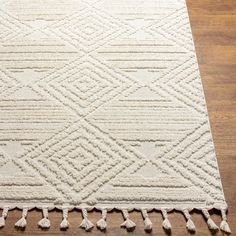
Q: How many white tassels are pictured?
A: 12